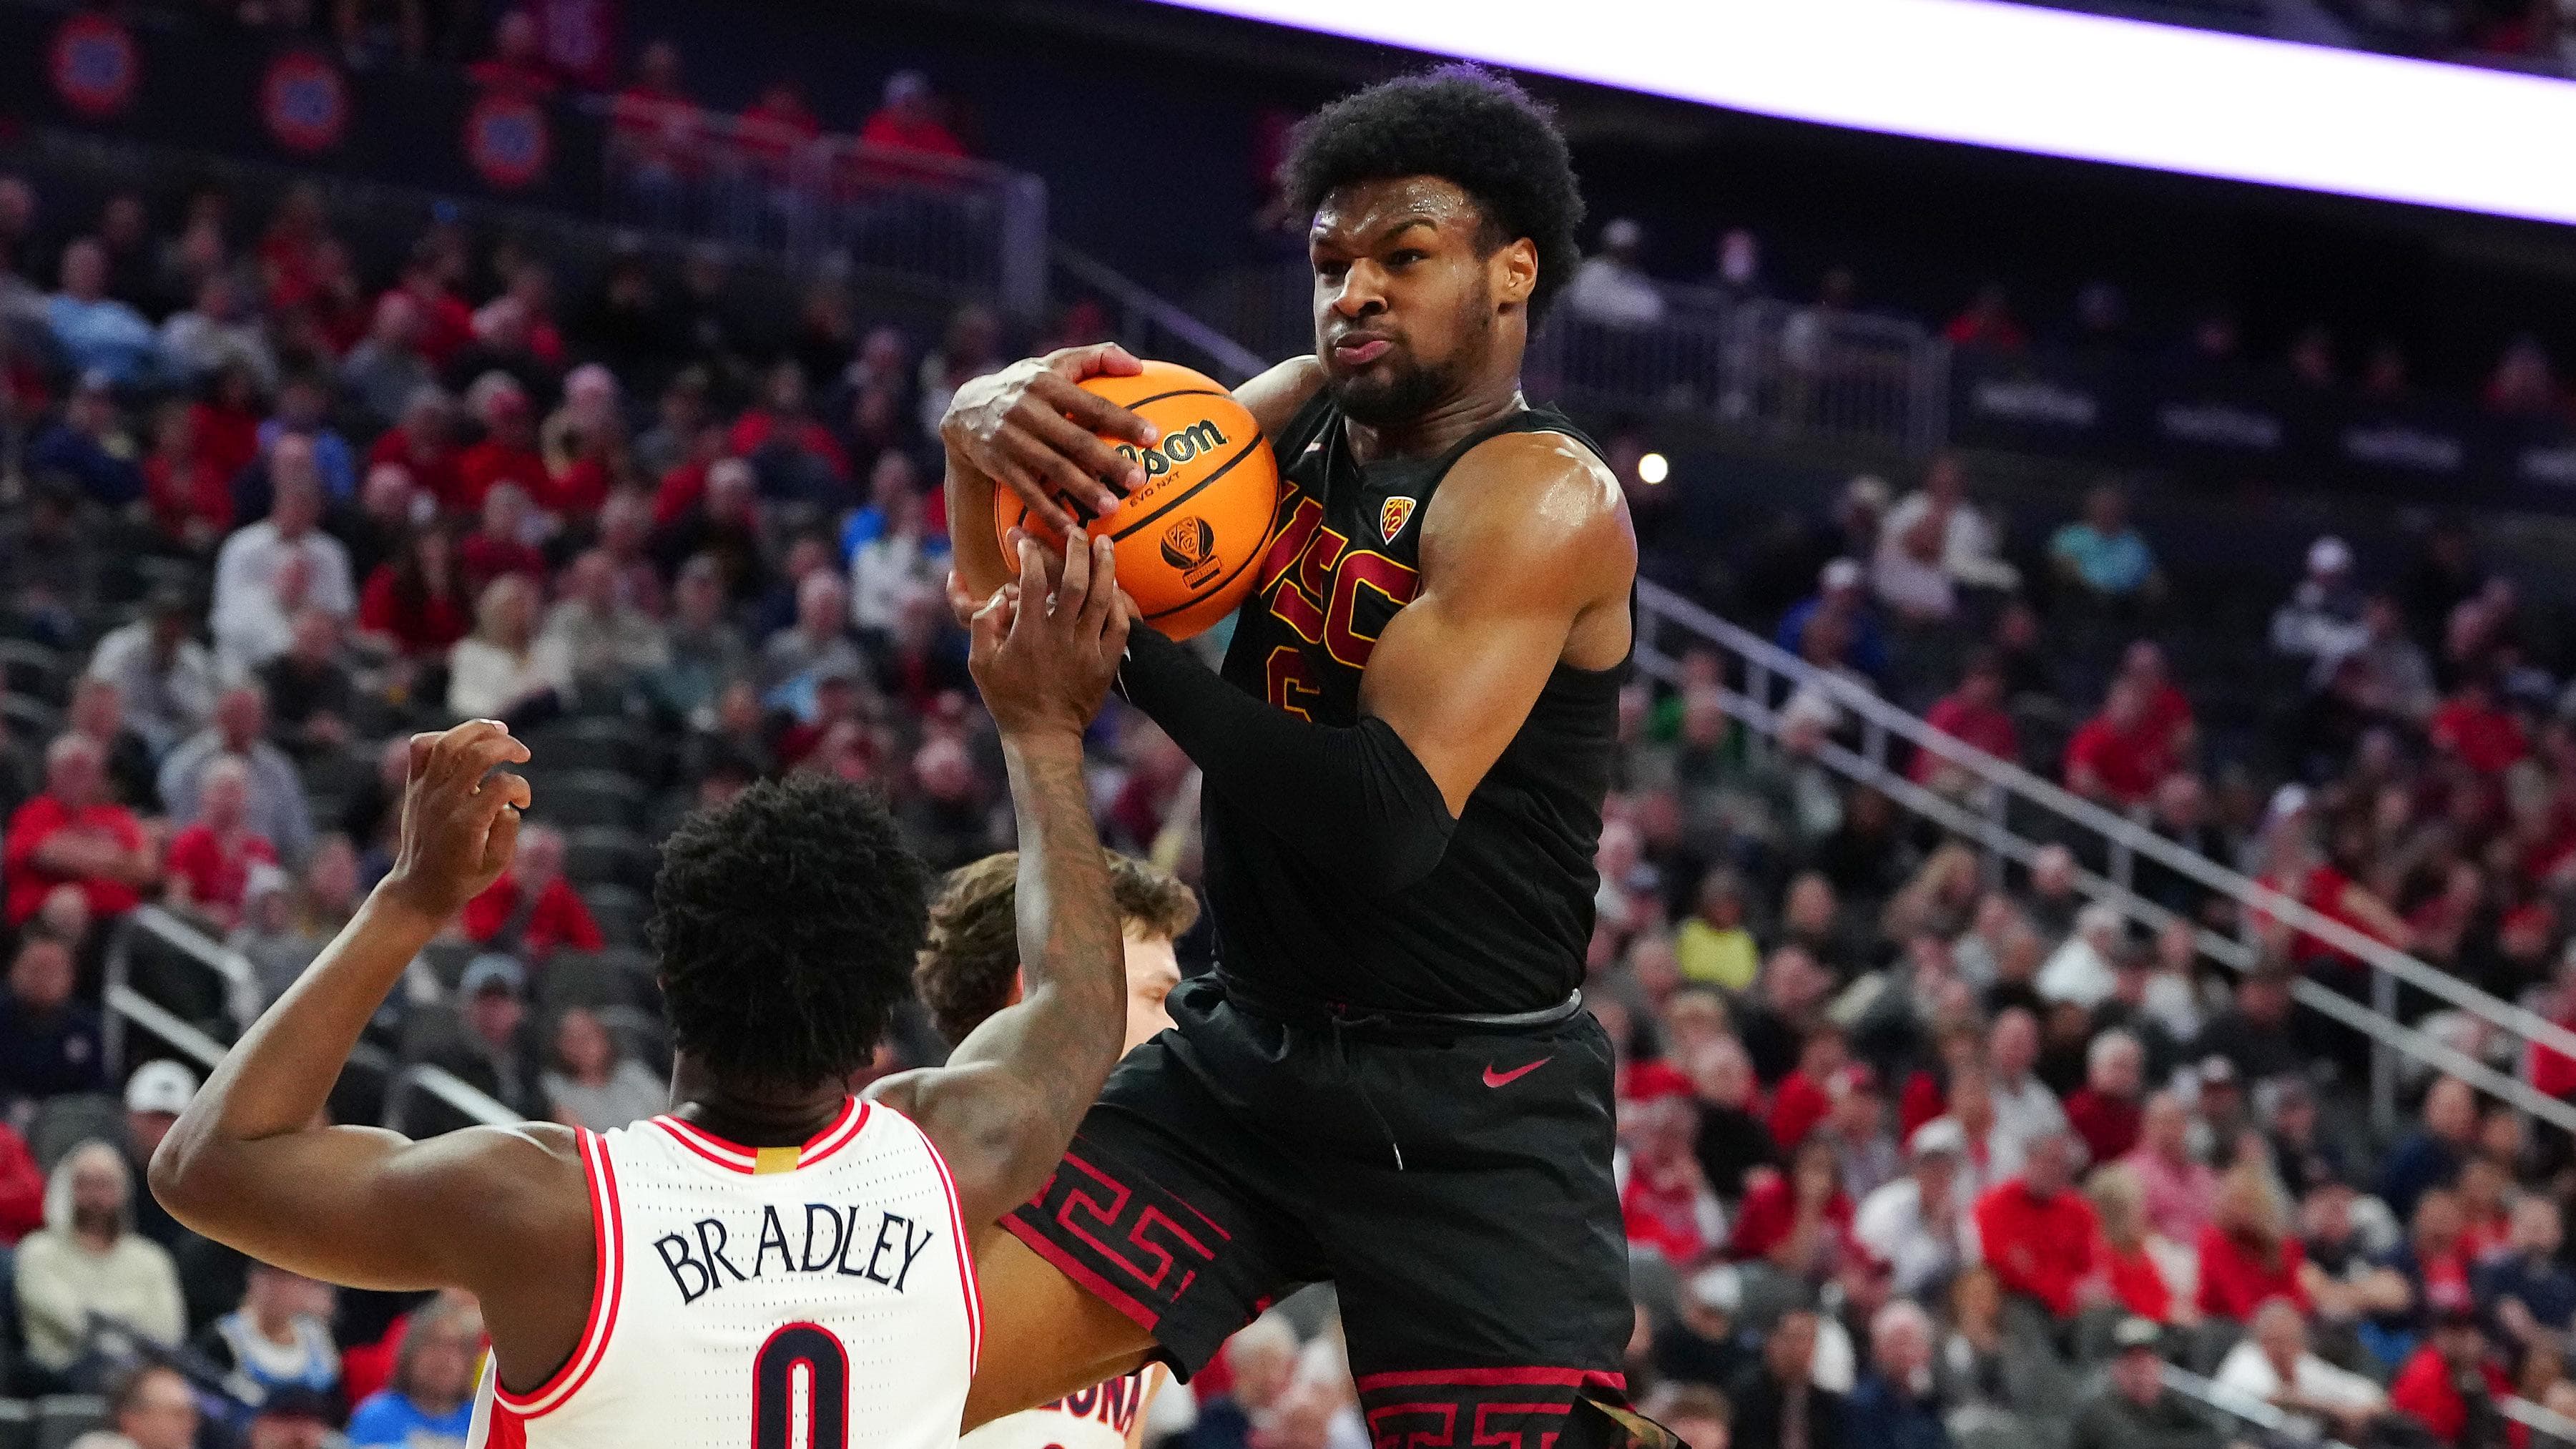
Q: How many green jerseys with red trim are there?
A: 0